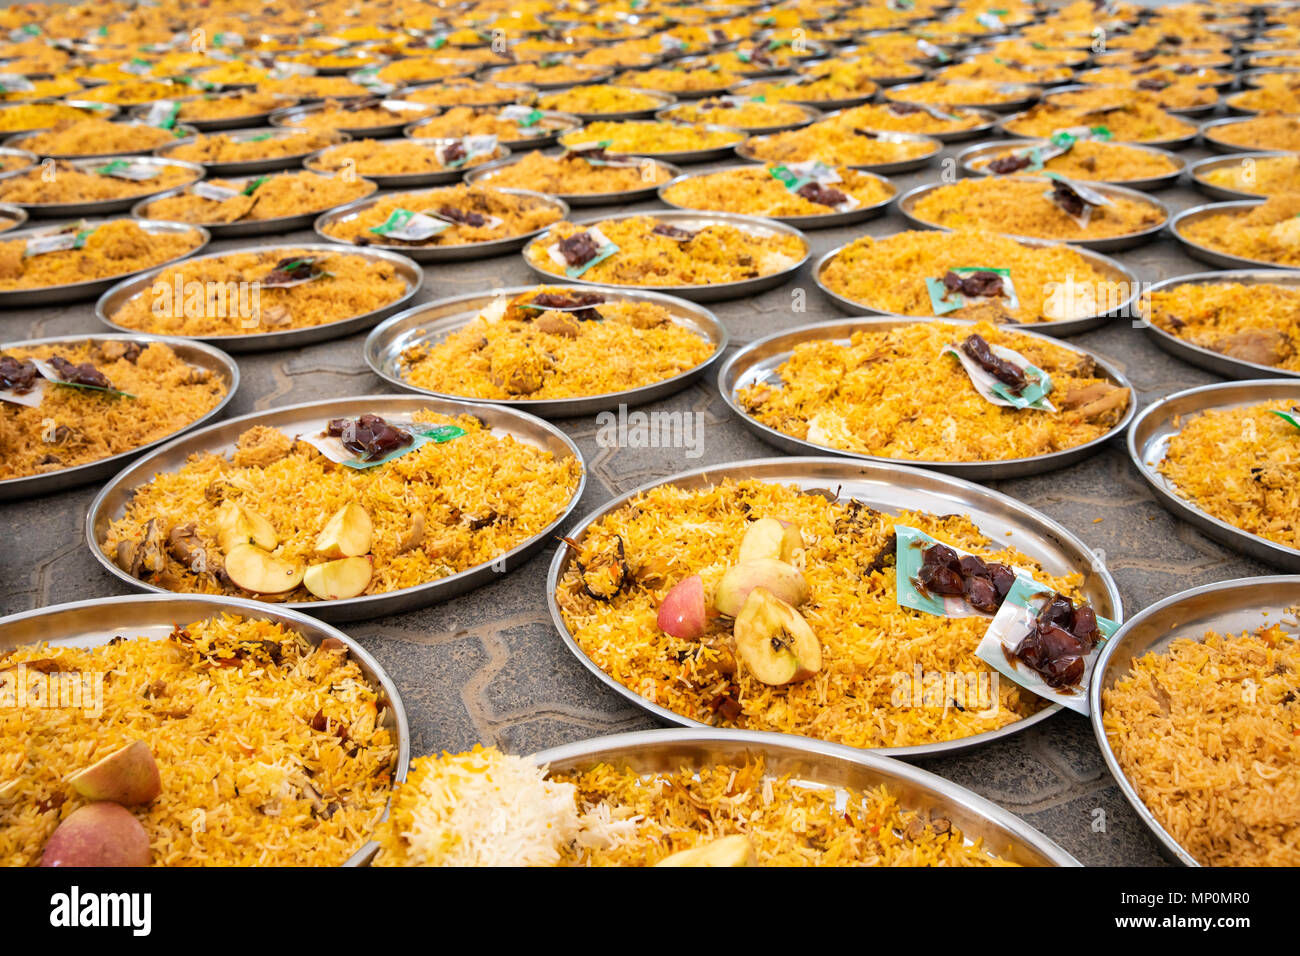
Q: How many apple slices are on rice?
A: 11